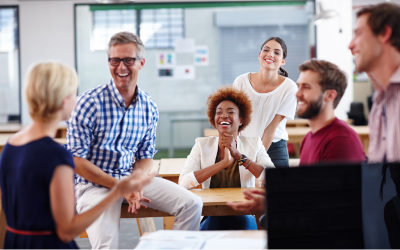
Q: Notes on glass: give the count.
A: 5